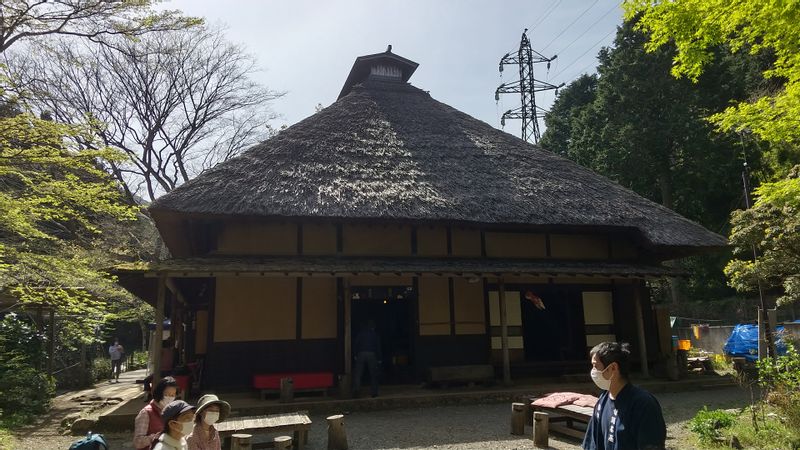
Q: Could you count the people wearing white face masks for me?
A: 4